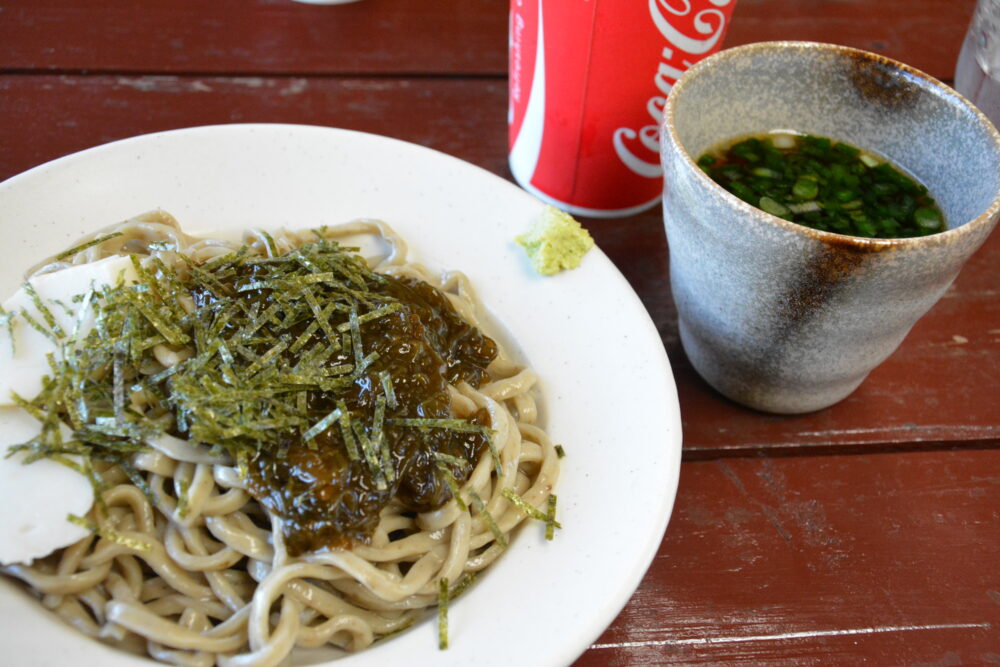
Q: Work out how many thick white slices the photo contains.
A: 2